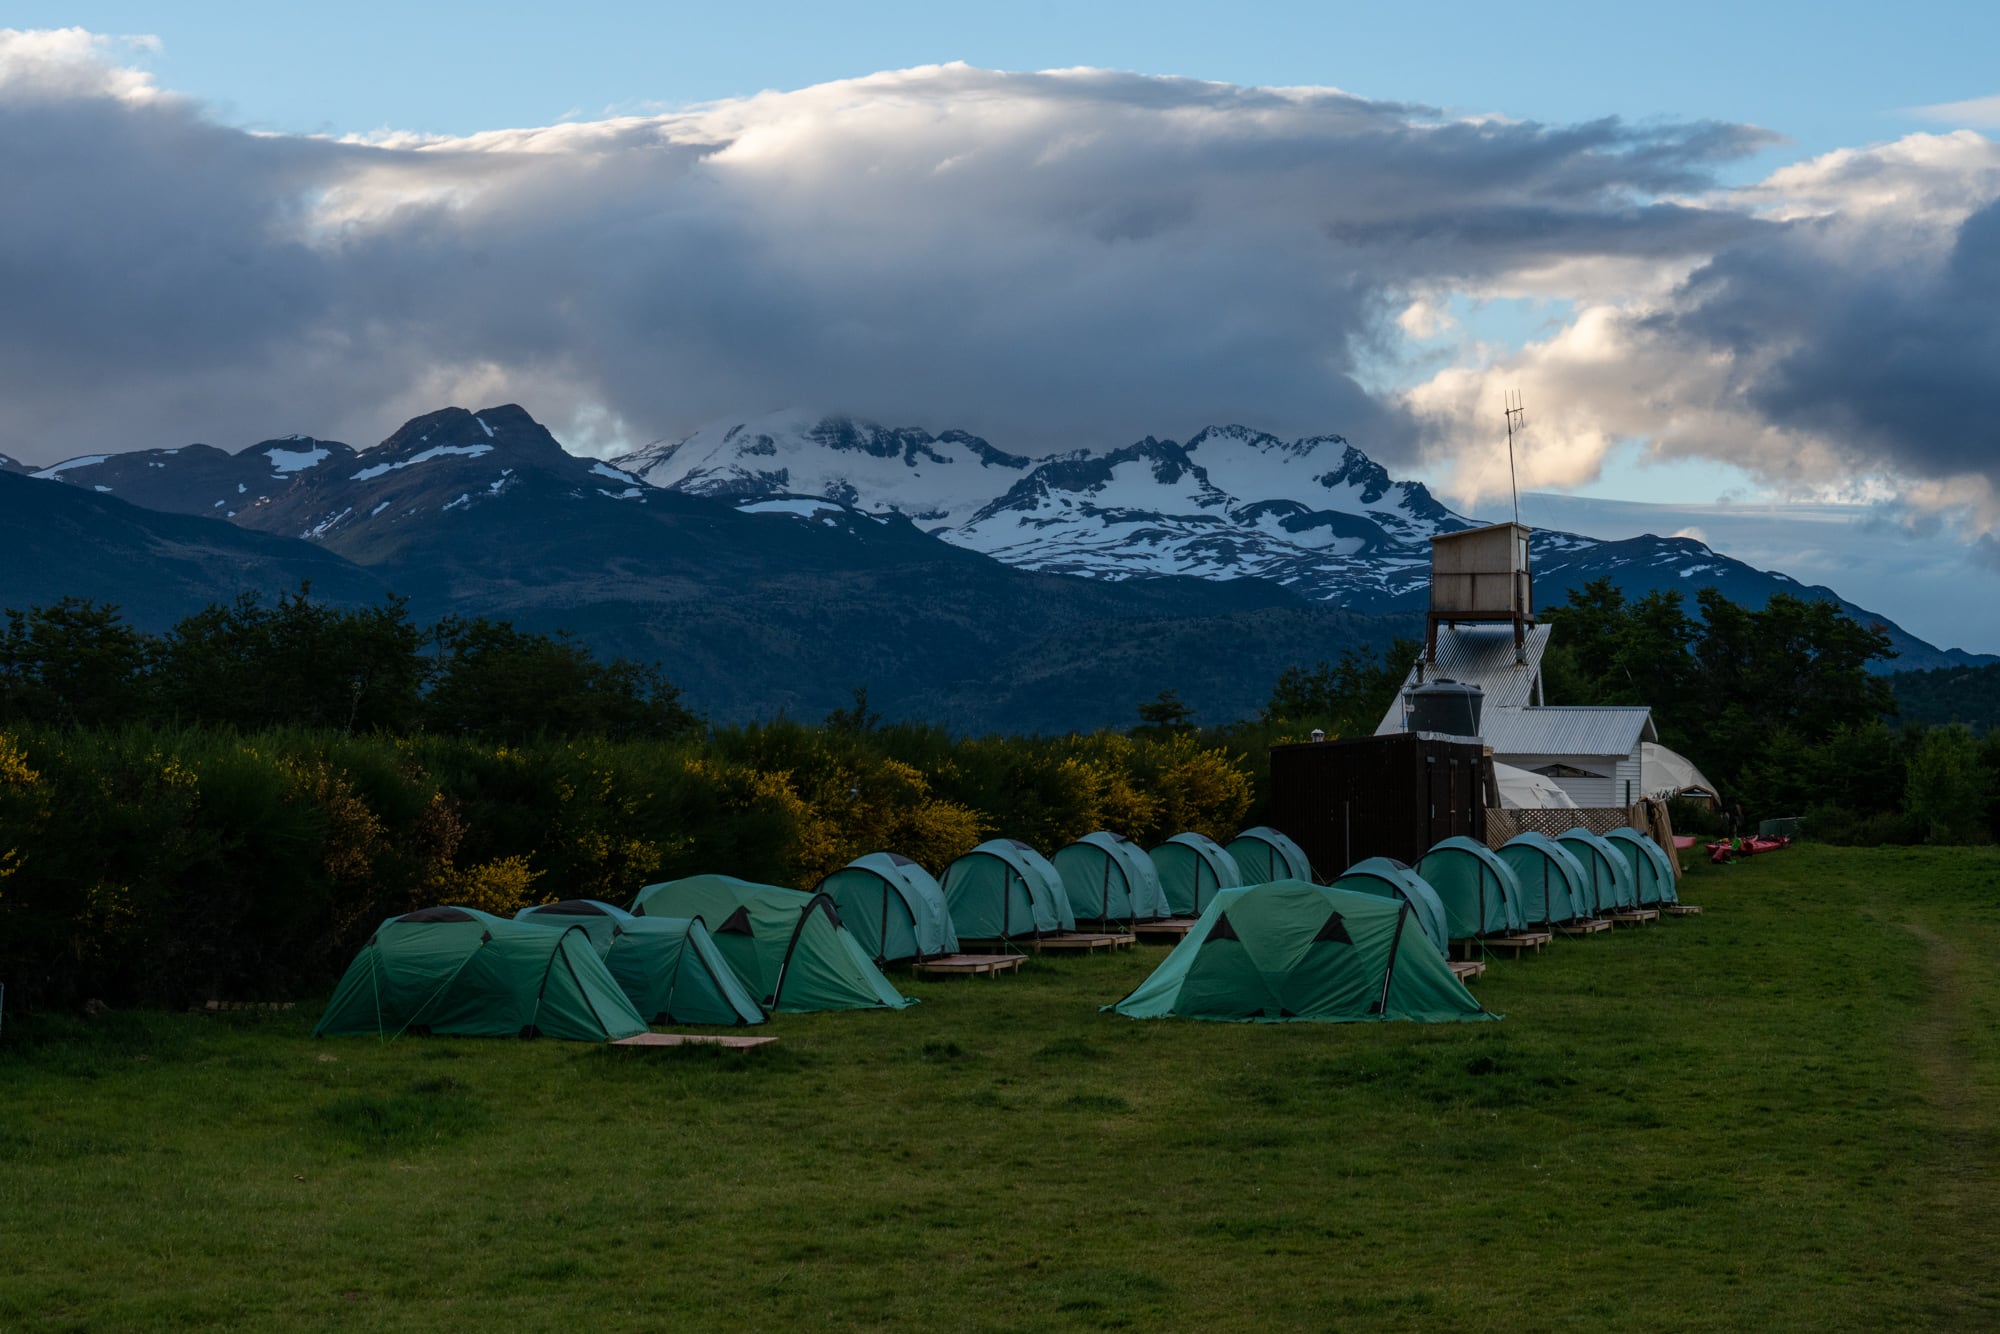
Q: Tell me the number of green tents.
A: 14